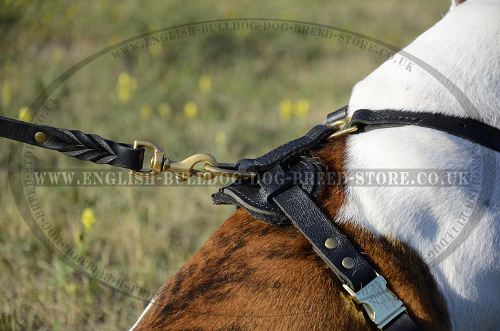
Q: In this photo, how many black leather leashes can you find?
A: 1